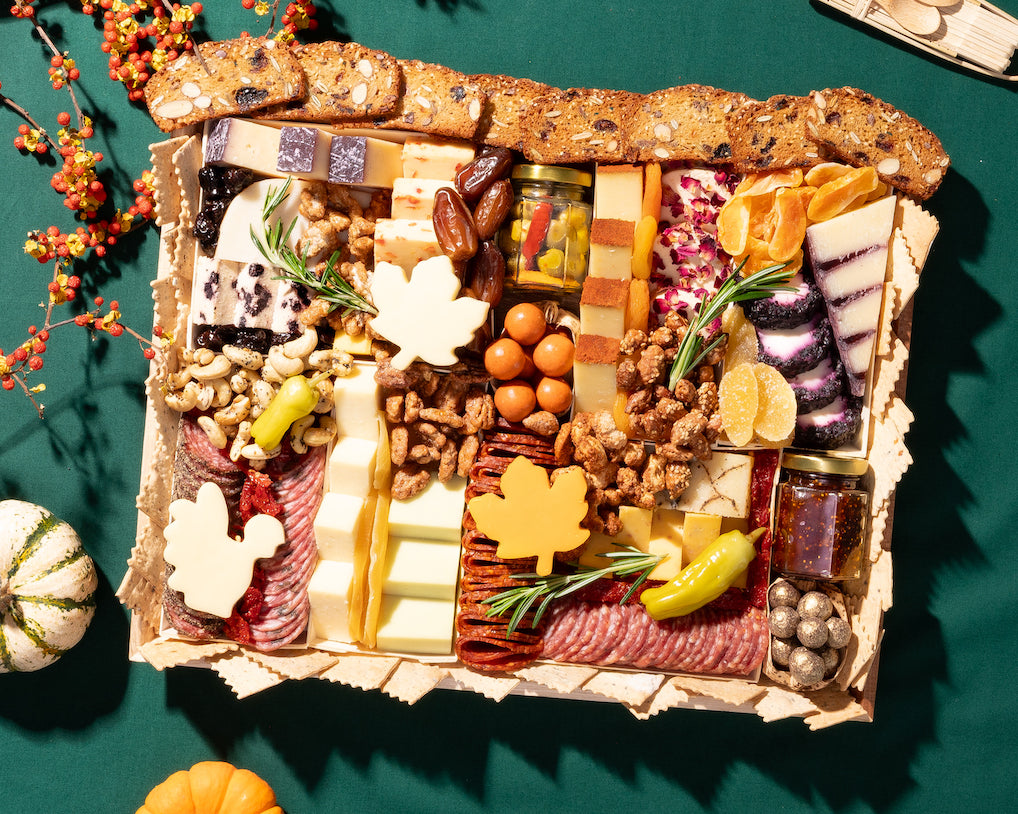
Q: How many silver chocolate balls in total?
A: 8